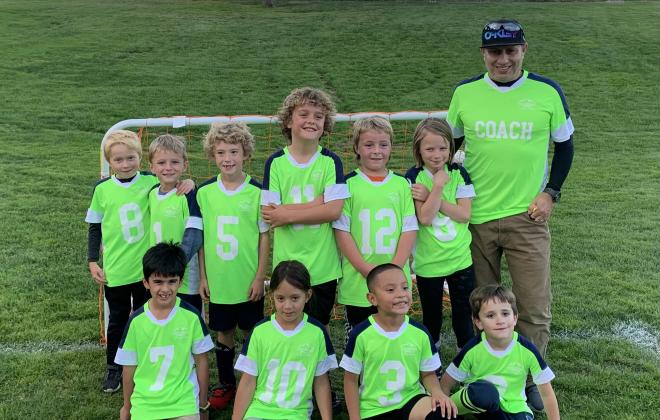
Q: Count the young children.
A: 10